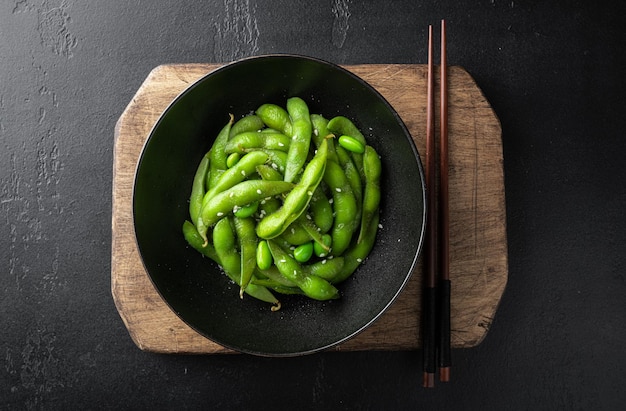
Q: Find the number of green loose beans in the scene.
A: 6